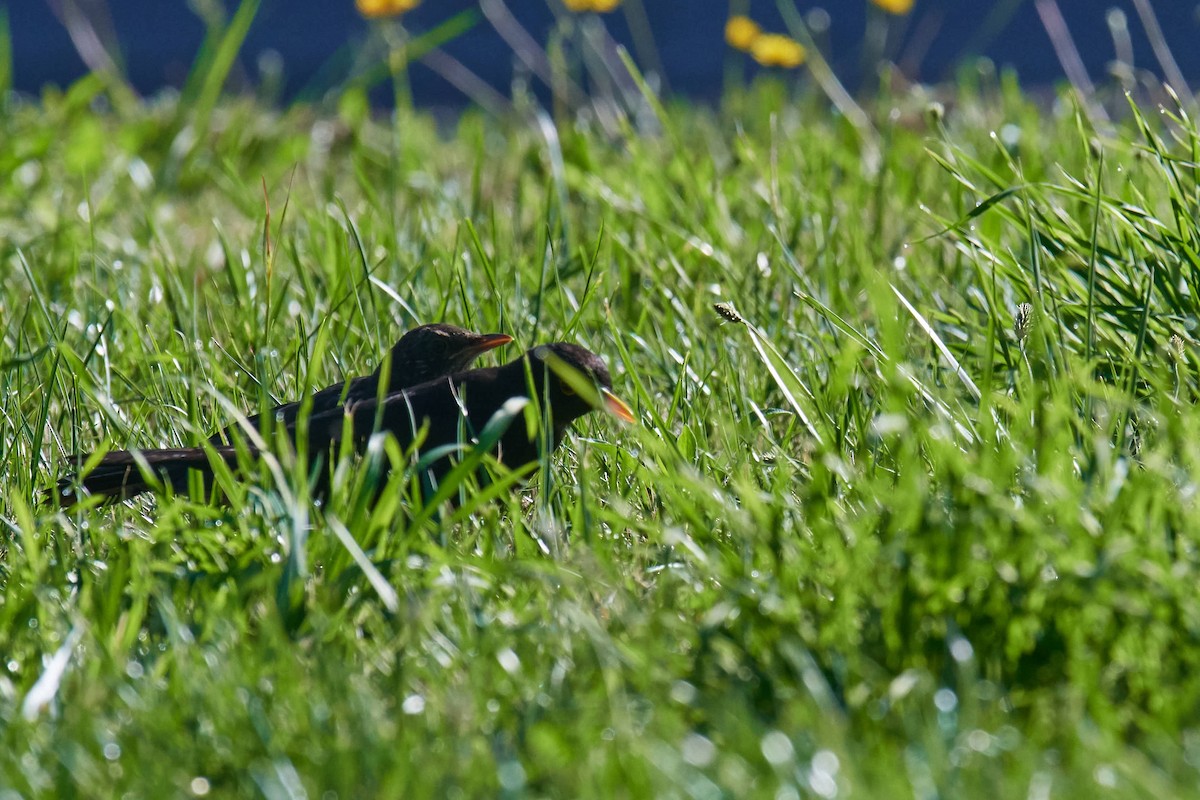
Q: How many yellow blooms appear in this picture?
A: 5